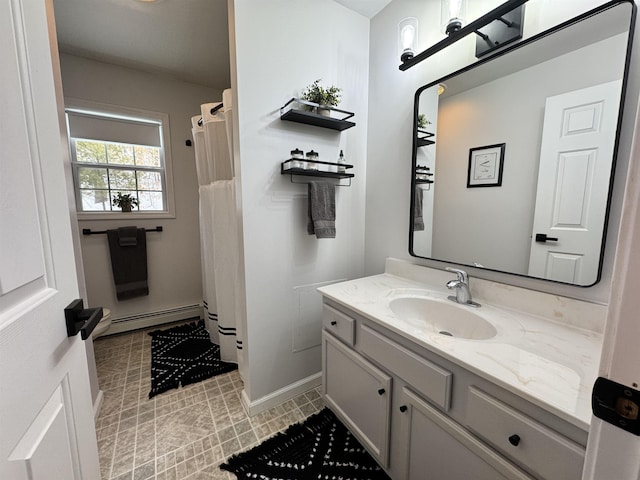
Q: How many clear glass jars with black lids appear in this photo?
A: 2